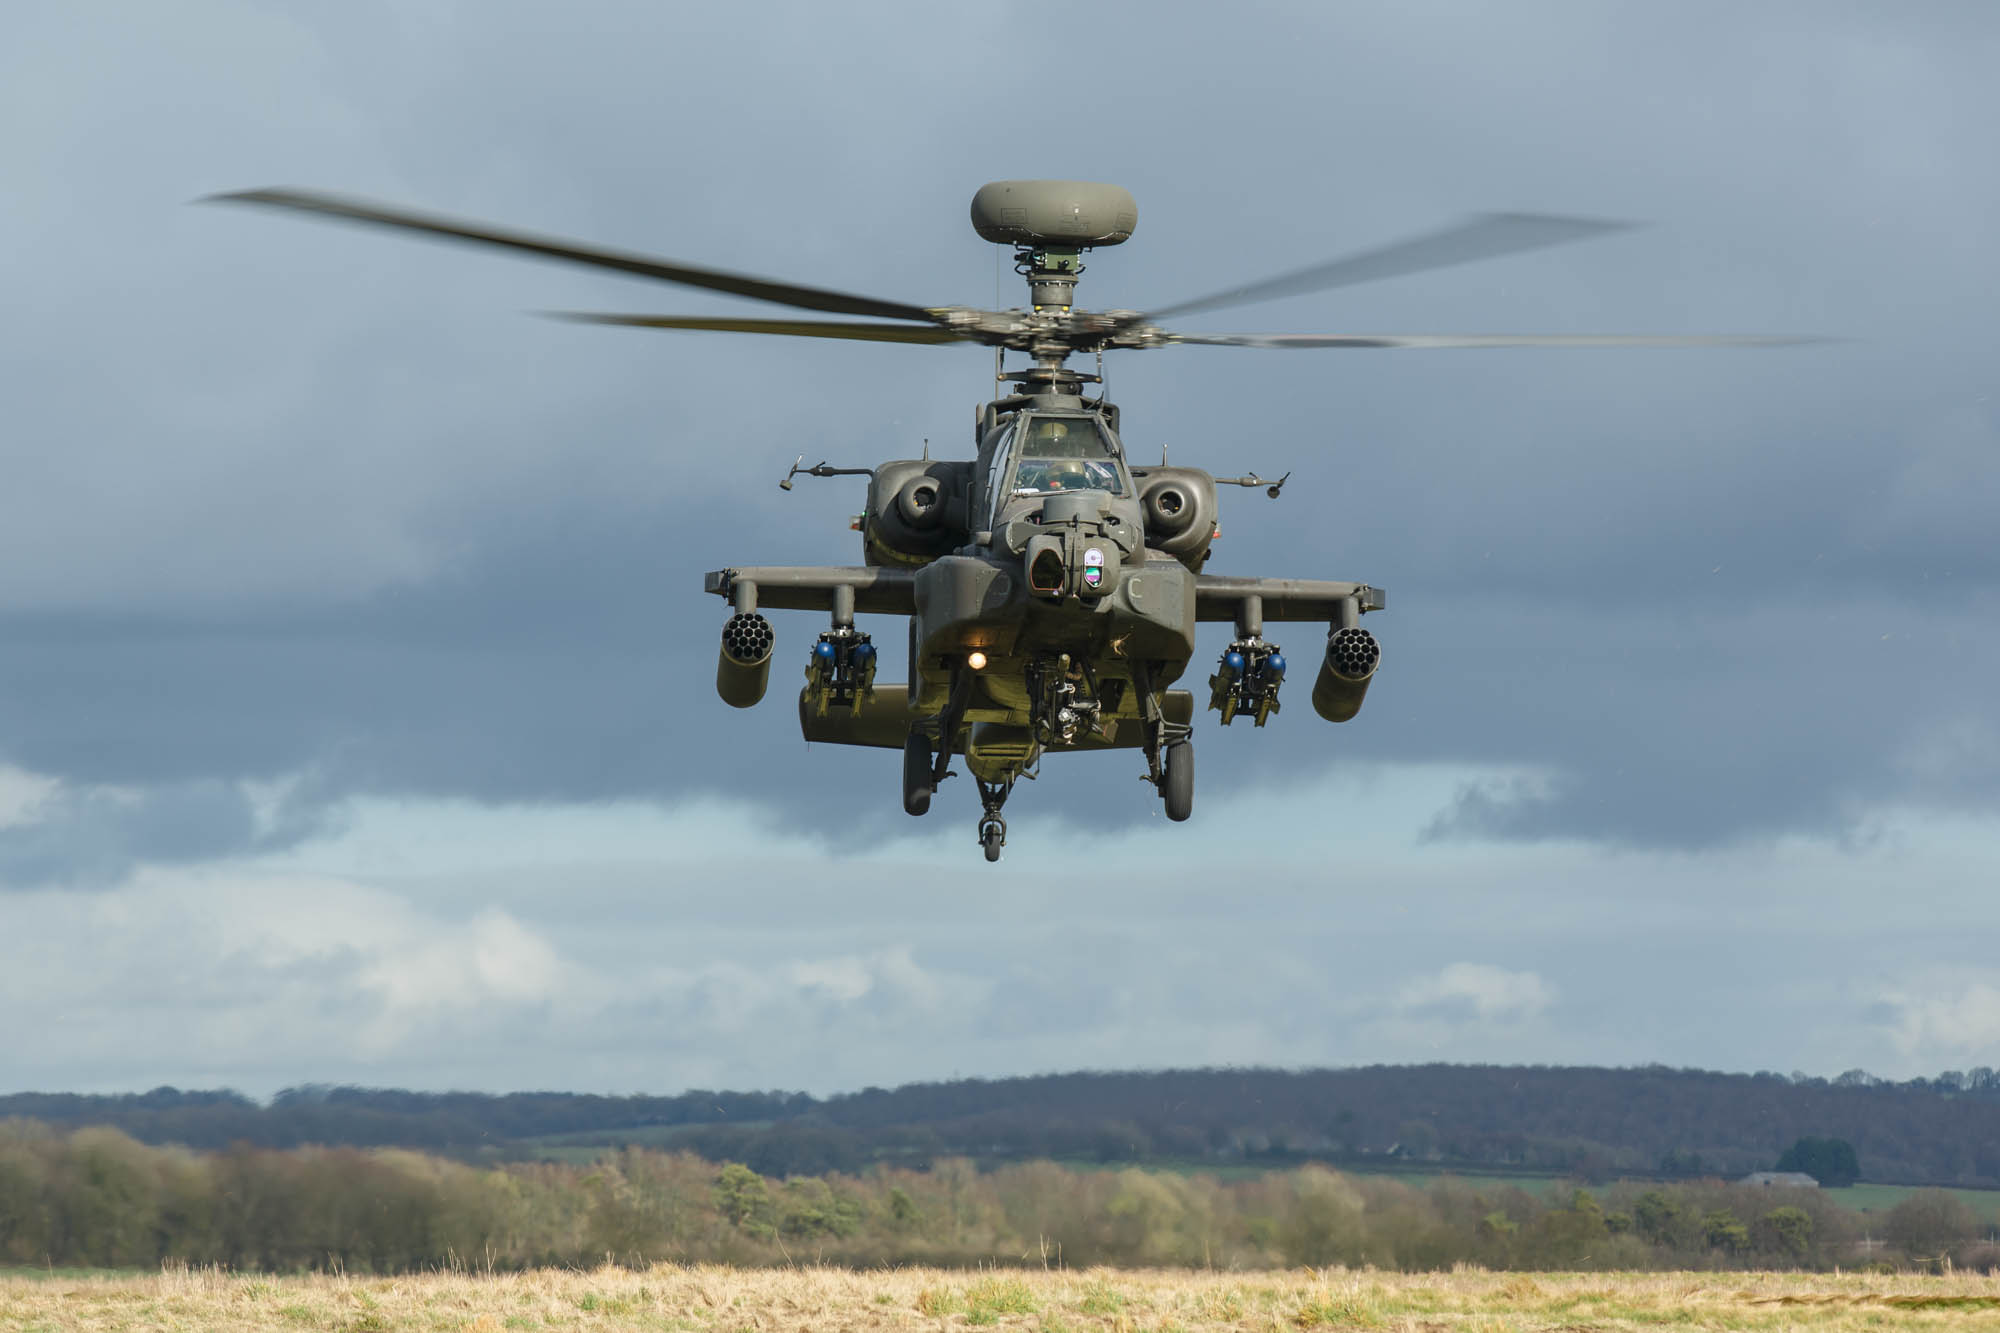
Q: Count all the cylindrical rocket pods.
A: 2